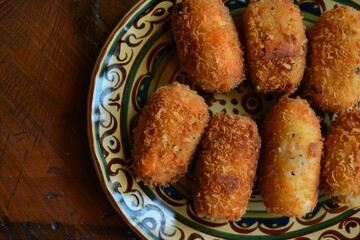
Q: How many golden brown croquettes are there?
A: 7